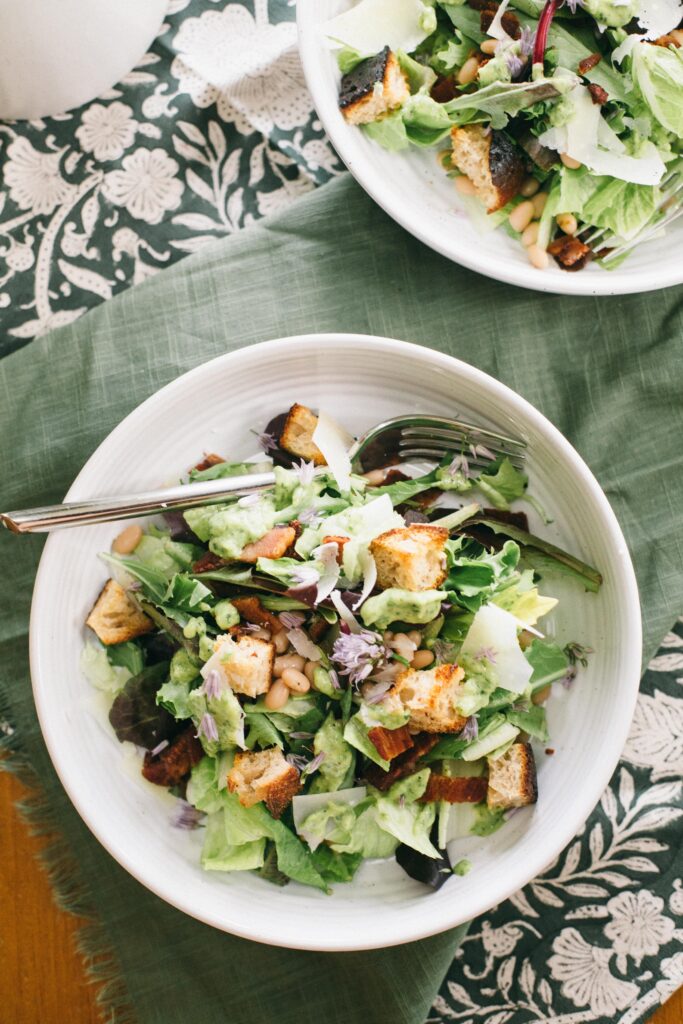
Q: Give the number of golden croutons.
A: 9